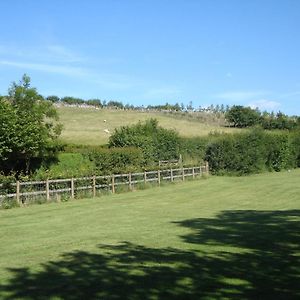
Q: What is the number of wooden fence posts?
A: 13